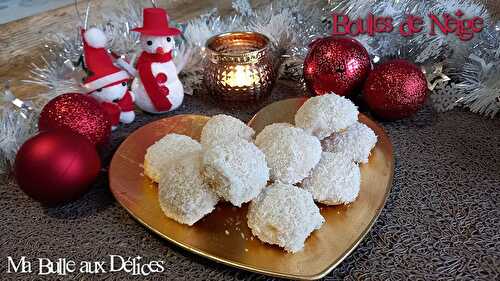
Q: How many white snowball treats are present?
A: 9